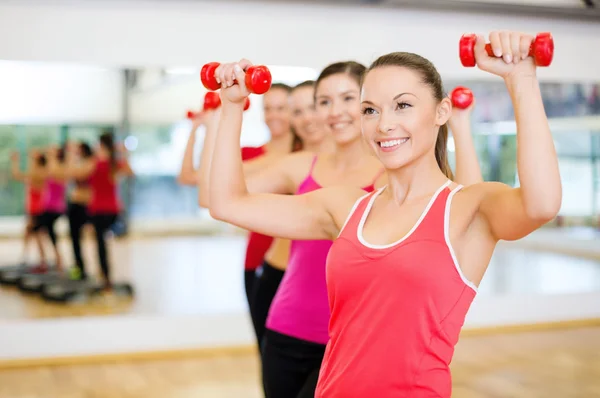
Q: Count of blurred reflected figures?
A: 4